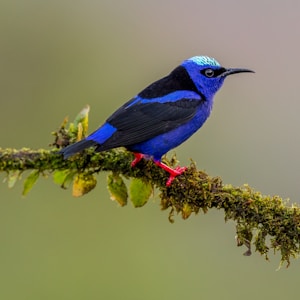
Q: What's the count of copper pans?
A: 0